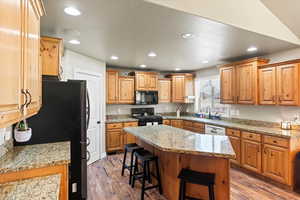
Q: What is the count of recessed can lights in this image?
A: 9